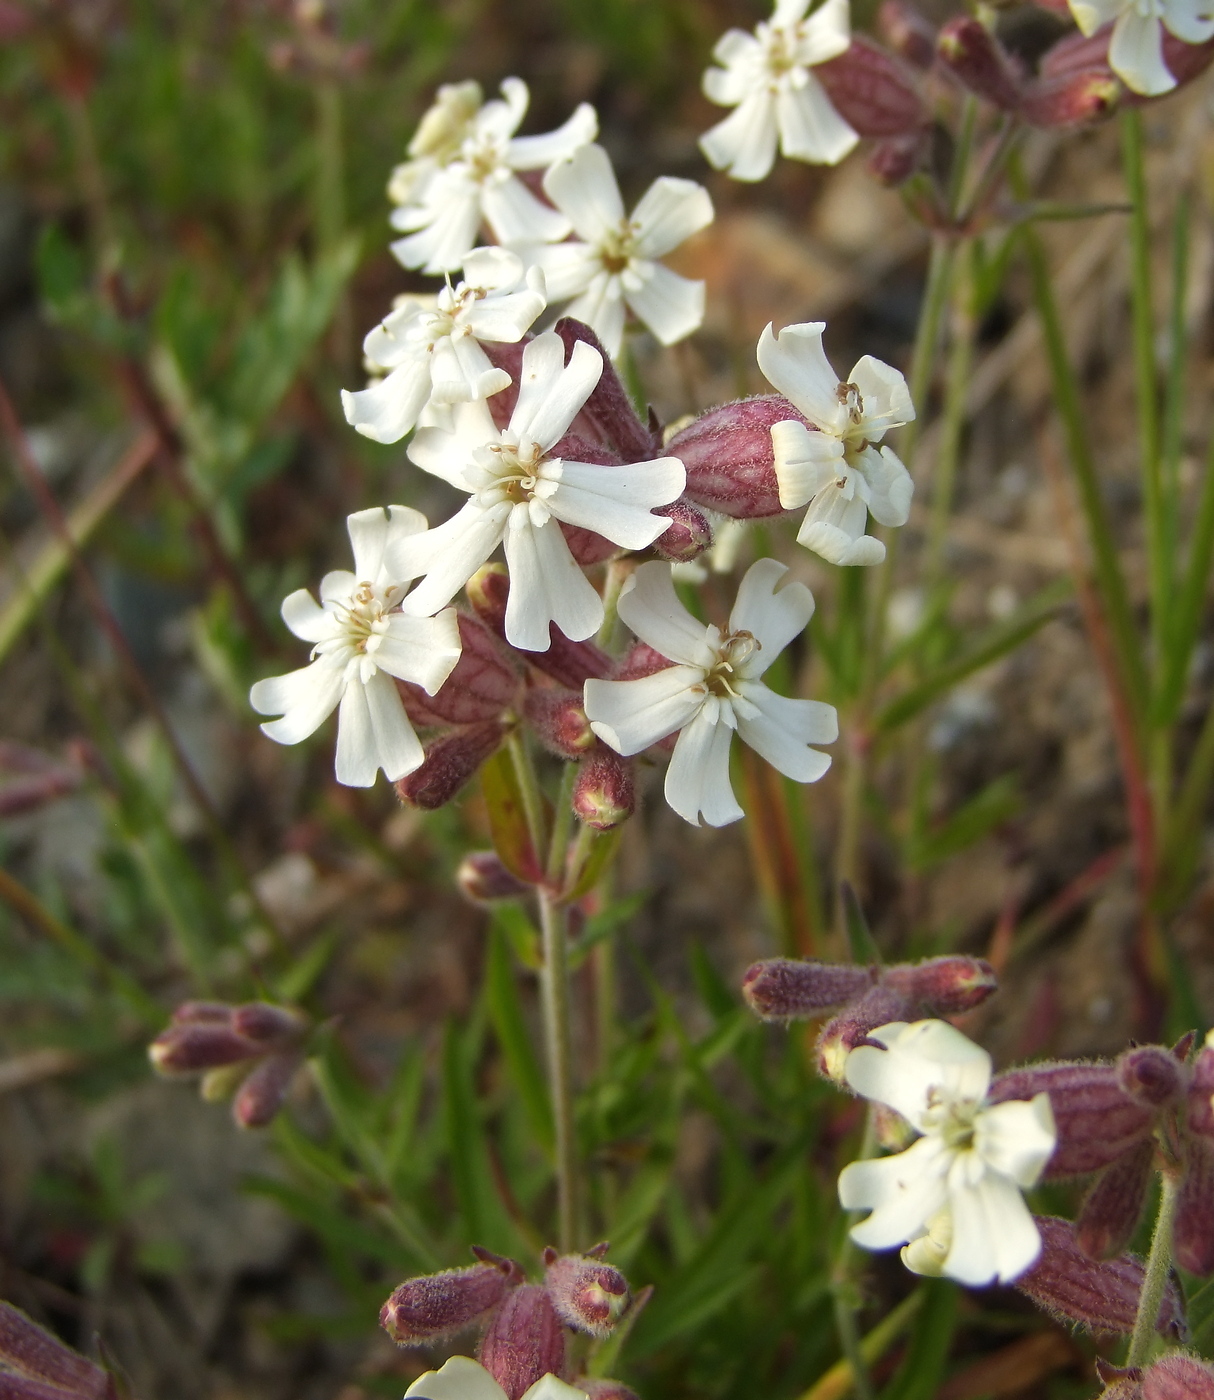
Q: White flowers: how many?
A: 11